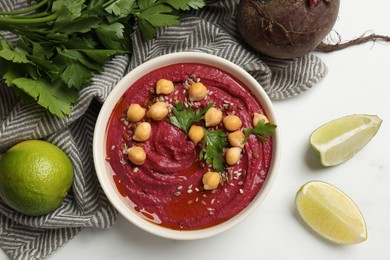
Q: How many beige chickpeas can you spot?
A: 13